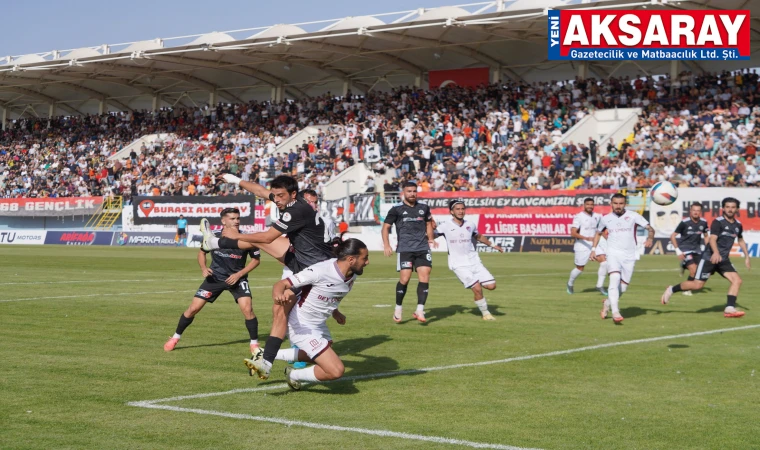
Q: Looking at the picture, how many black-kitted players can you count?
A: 5